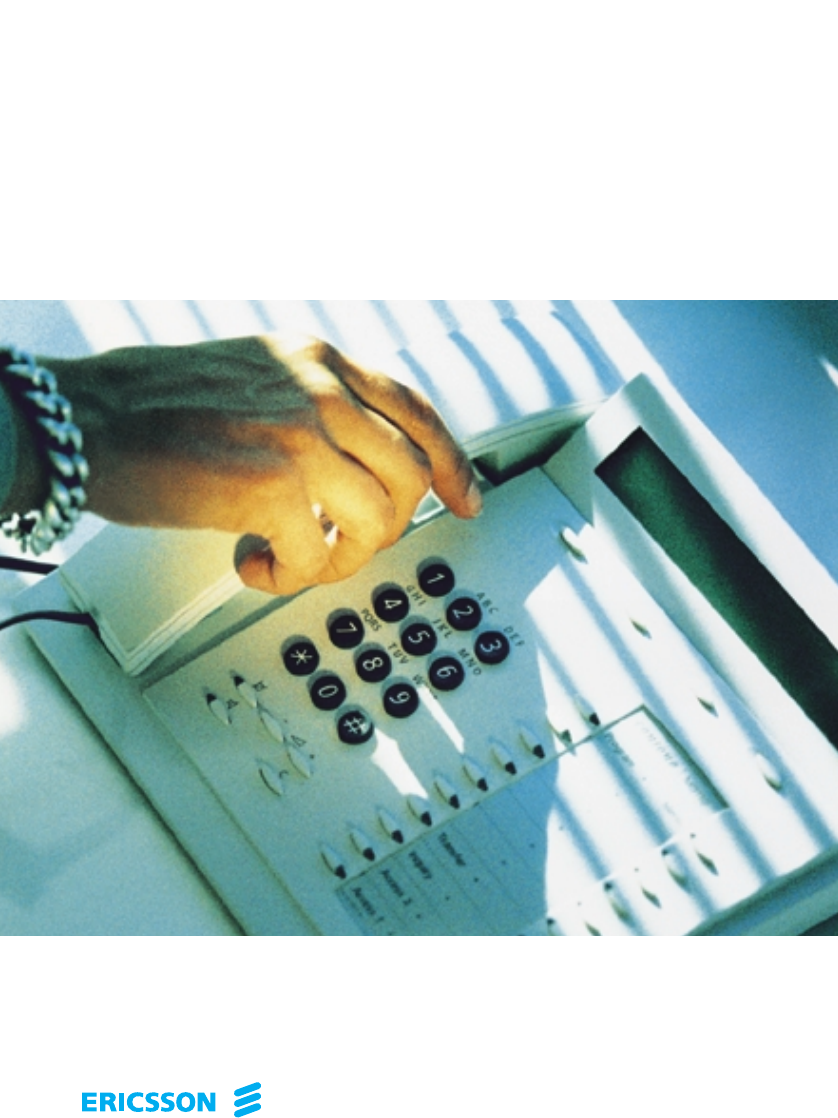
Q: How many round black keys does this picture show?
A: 12